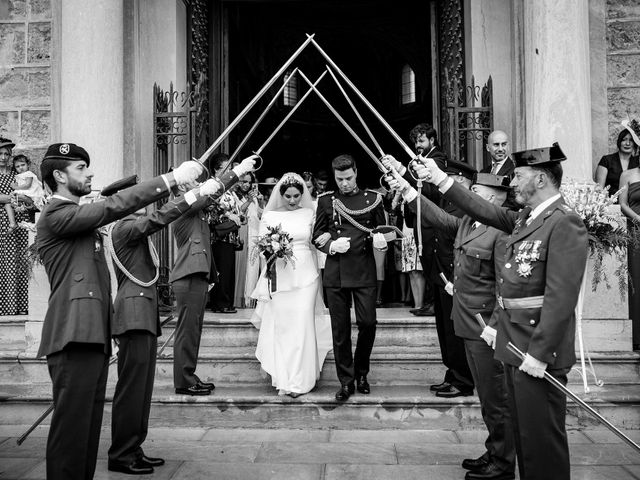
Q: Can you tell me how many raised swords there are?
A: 6